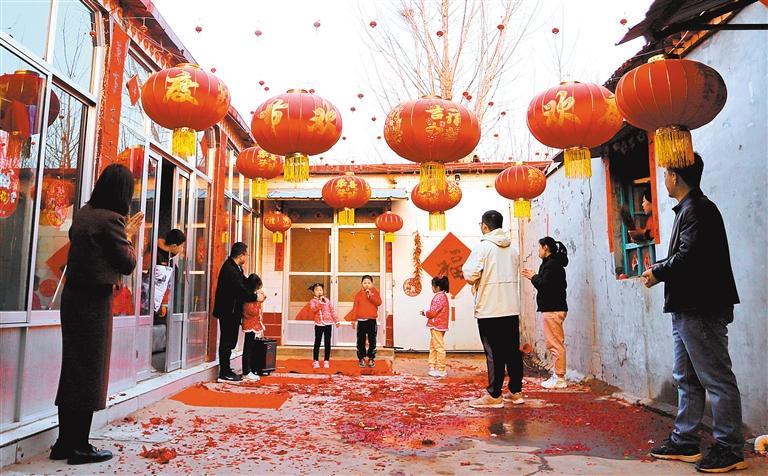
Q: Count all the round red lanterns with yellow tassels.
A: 11